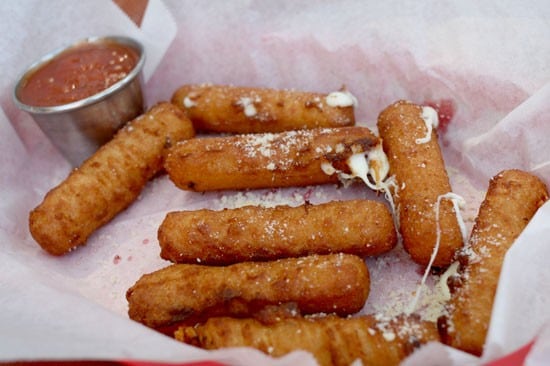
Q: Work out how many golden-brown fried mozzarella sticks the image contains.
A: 8